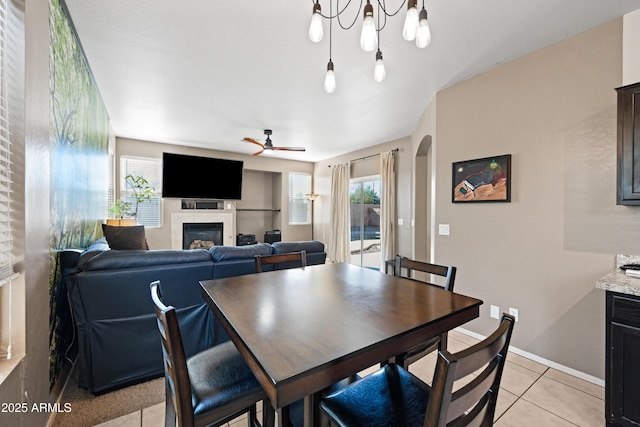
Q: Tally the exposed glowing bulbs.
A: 6